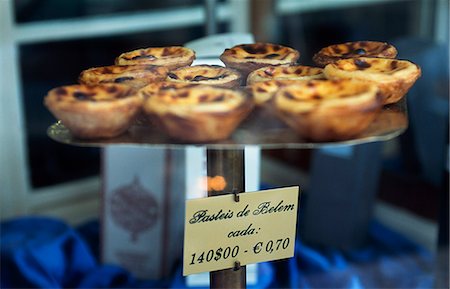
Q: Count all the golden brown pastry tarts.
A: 12